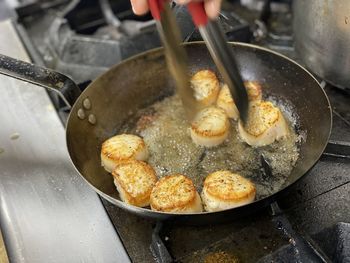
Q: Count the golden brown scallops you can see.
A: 8